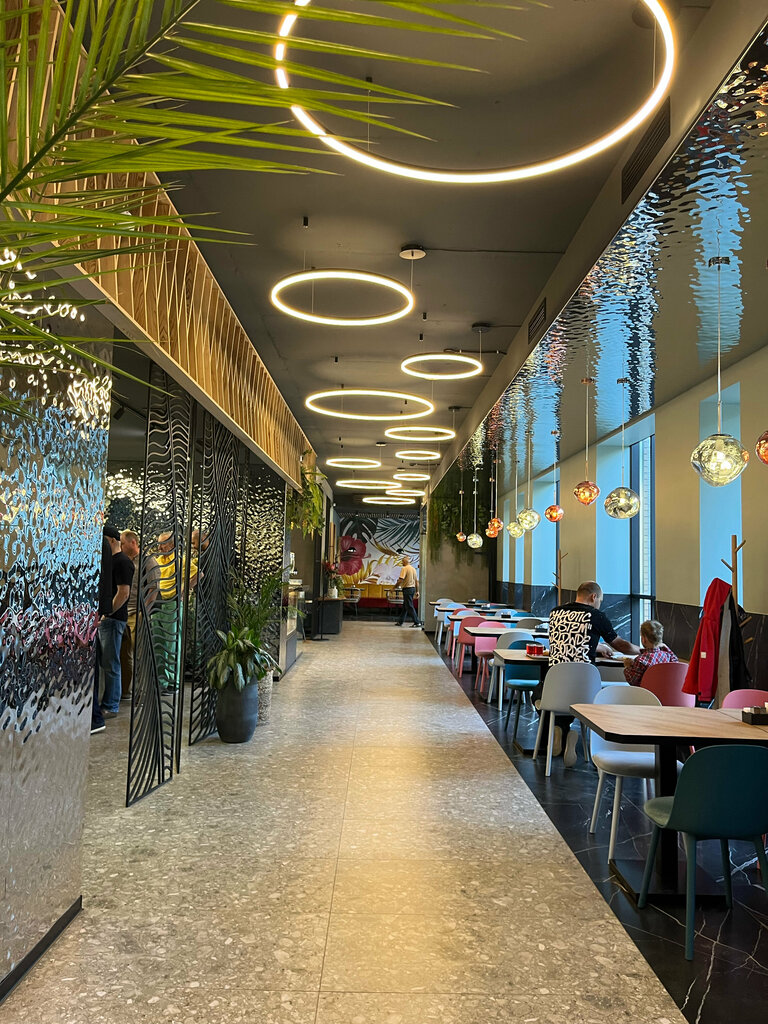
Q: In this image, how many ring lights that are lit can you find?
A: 11